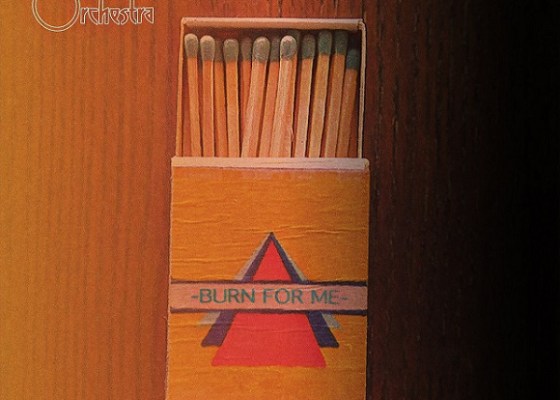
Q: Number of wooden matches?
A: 13